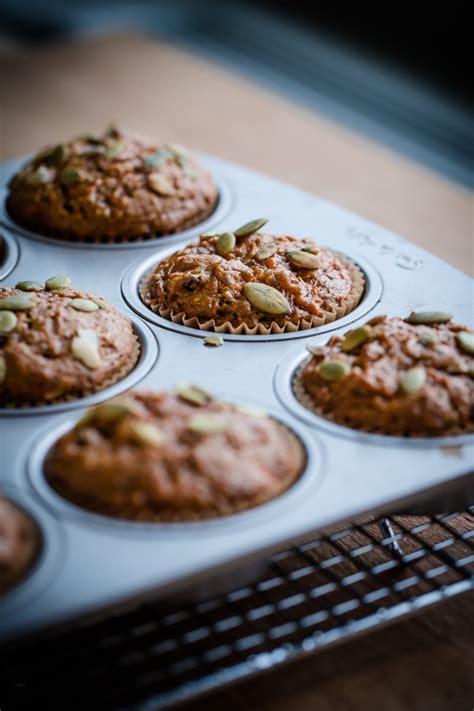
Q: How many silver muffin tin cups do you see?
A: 7